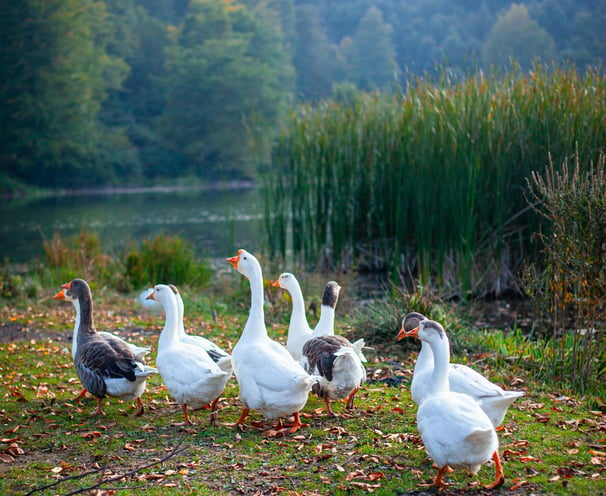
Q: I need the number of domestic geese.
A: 9